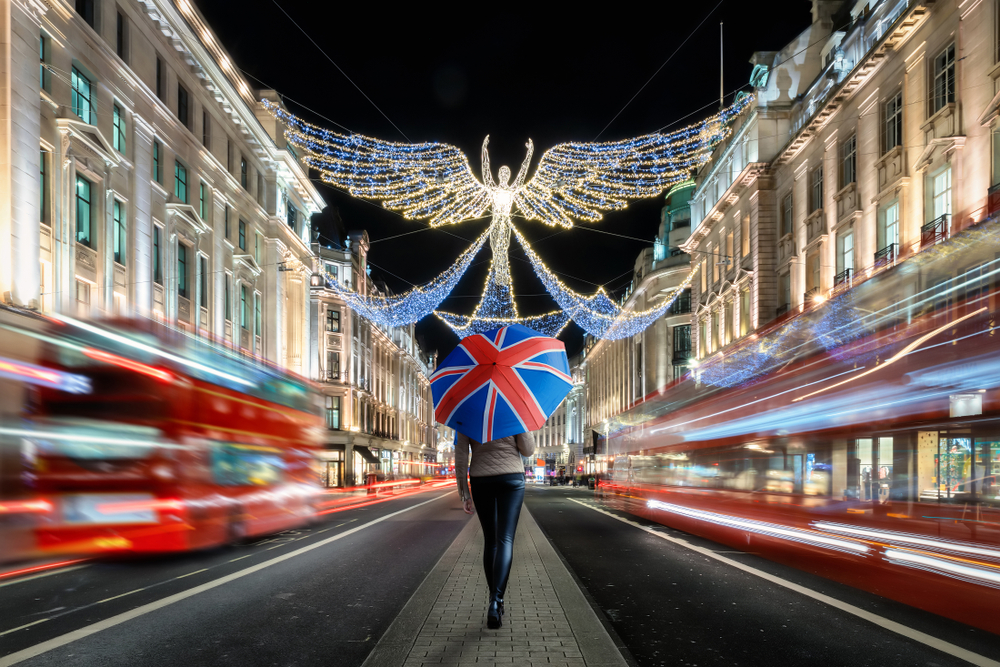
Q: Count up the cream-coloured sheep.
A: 0